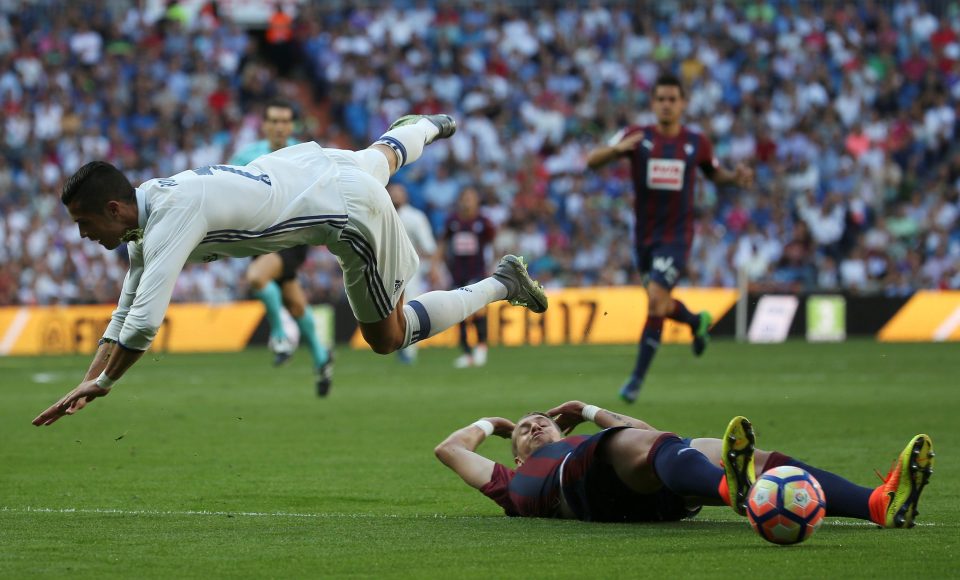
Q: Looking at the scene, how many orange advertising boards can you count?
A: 3